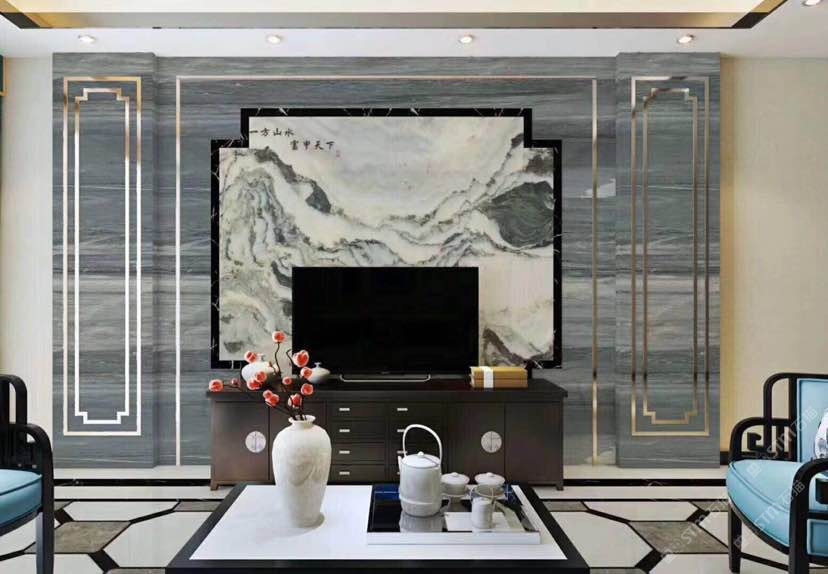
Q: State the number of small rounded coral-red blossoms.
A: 13